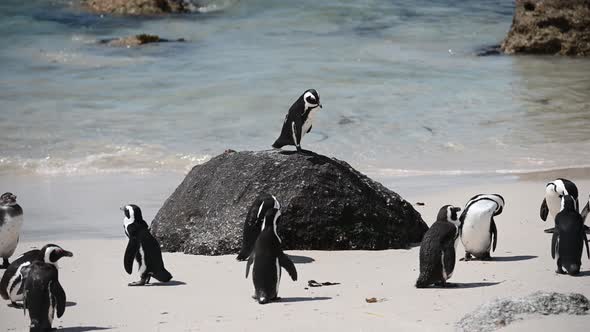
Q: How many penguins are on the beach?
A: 11